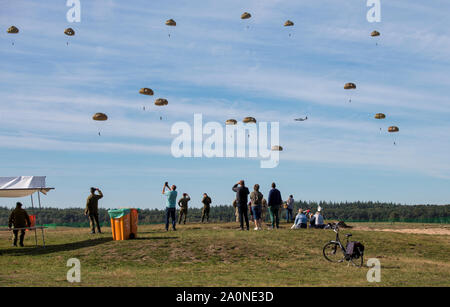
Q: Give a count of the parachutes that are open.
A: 15